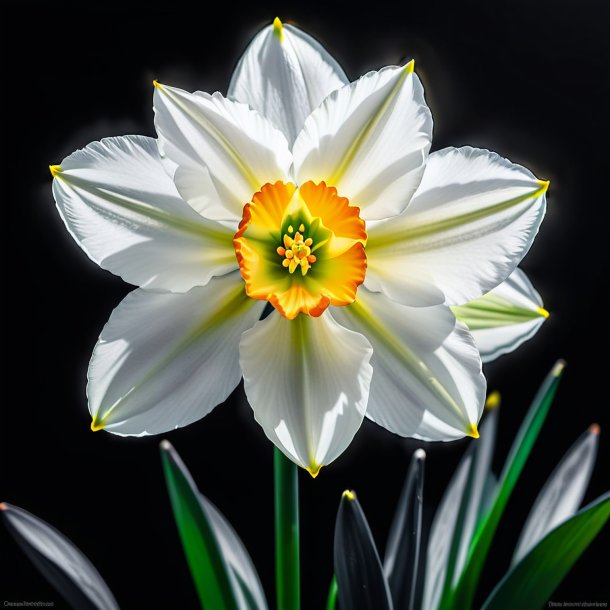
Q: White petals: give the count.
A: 9